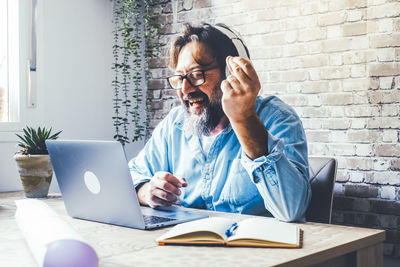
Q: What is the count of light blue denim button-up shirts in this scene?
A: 1